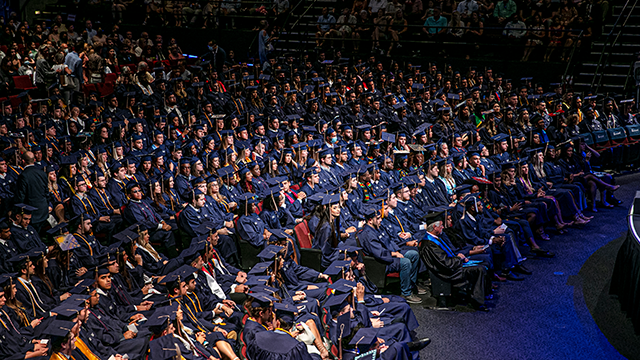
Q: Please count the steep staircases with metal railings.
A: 2